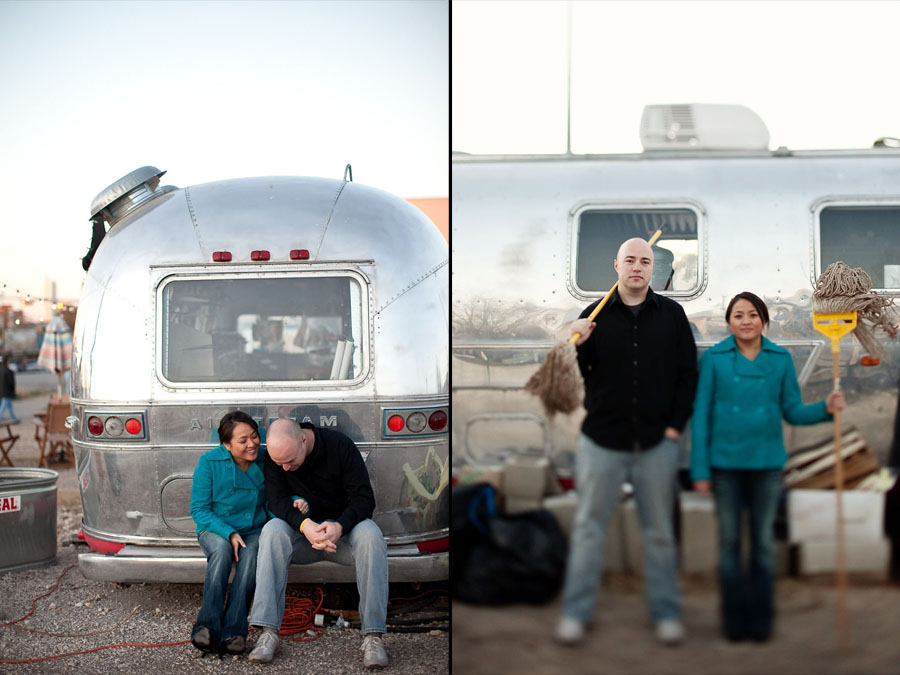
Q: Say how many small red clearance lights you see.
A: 3